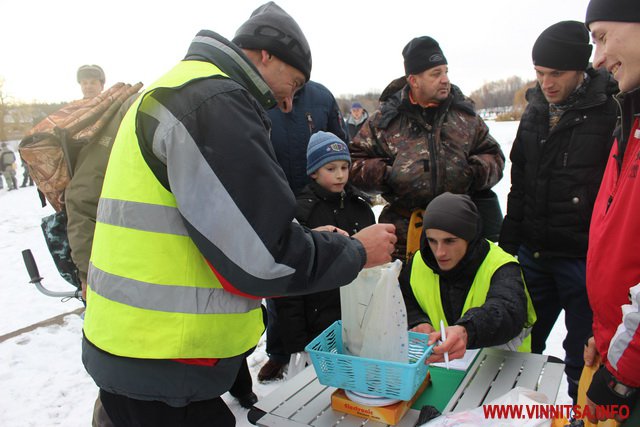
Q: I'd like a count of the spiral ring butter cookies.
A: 0